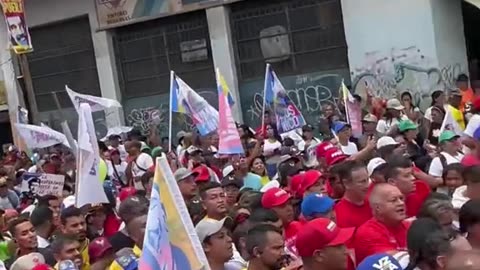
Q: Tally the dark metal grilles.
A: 3